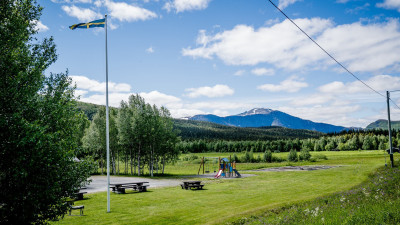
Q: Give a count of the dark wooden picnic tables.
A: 3